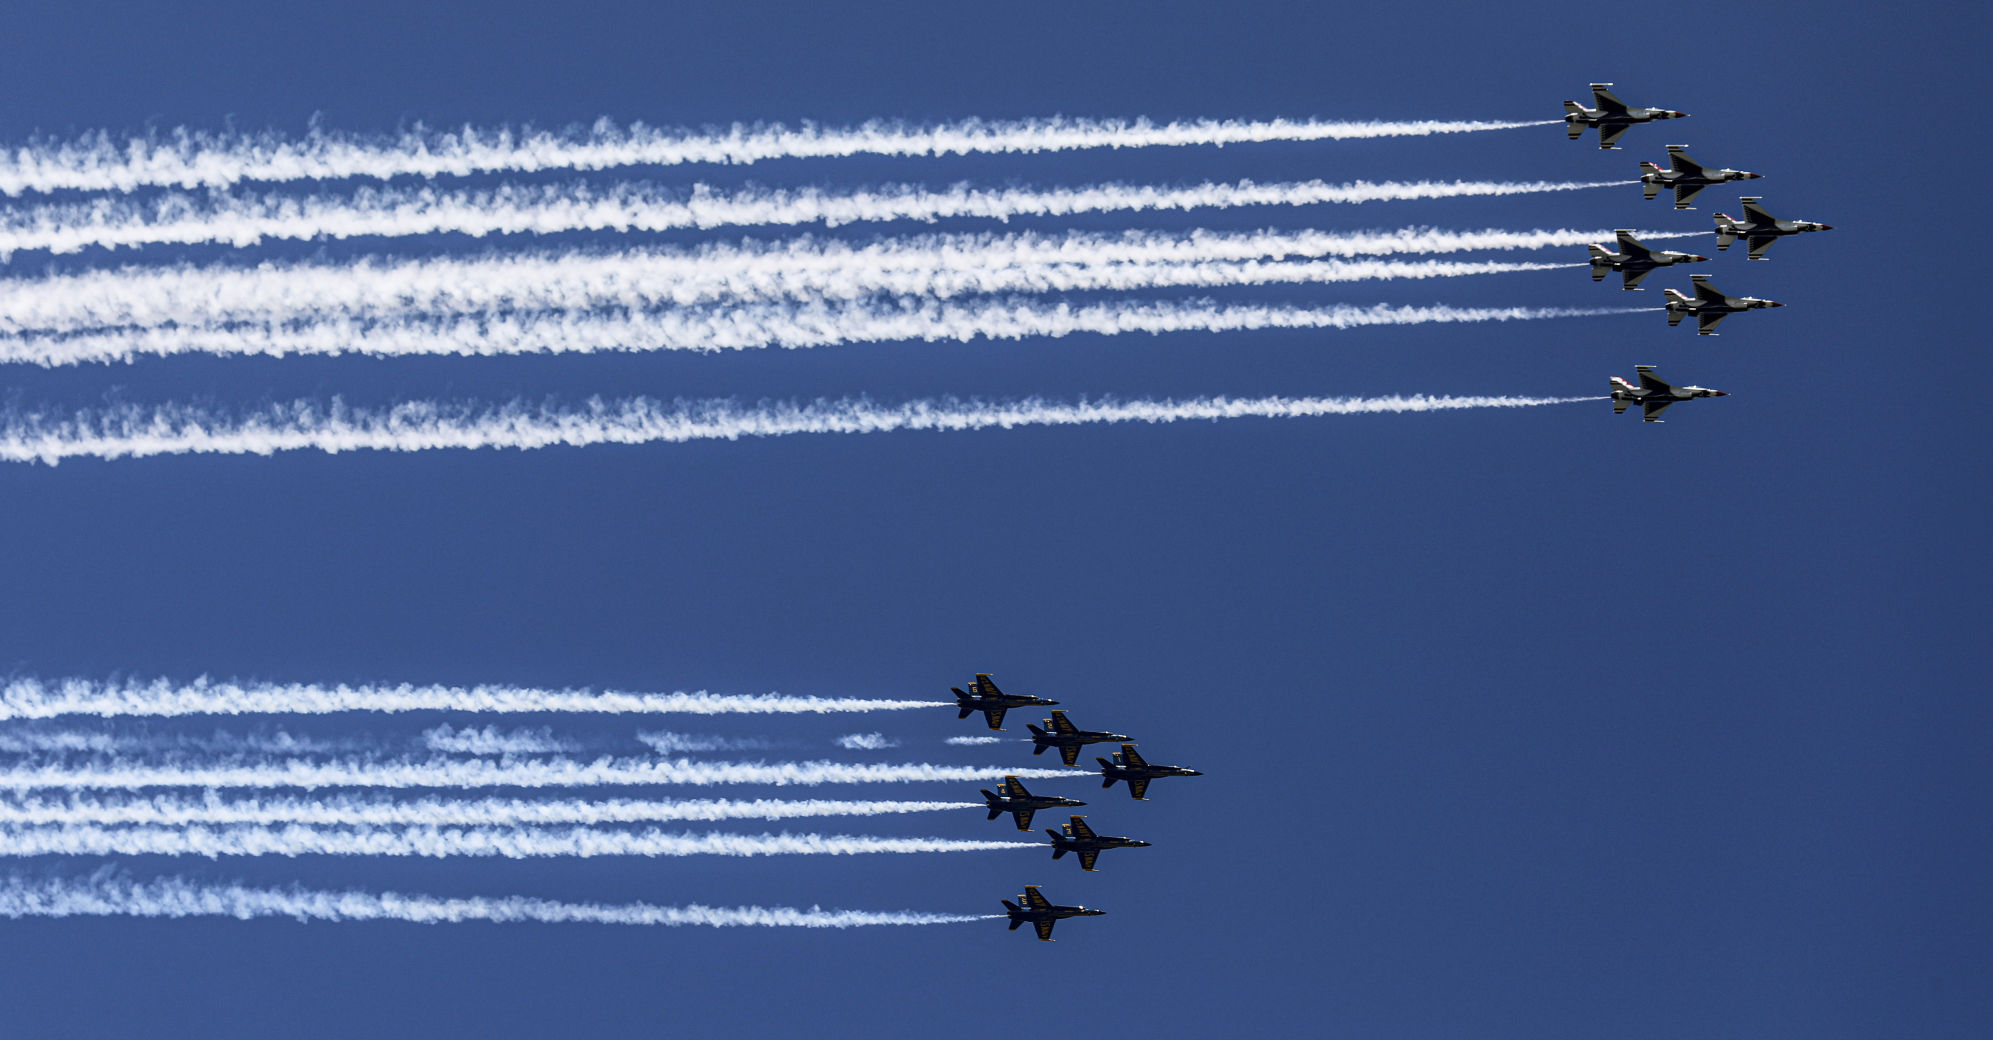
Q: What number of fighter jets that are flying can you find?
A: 12